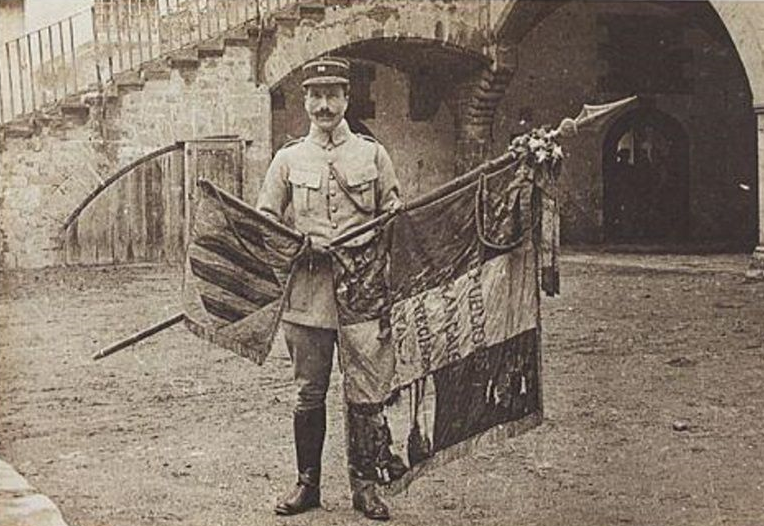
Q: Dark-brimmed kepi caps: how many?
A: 1